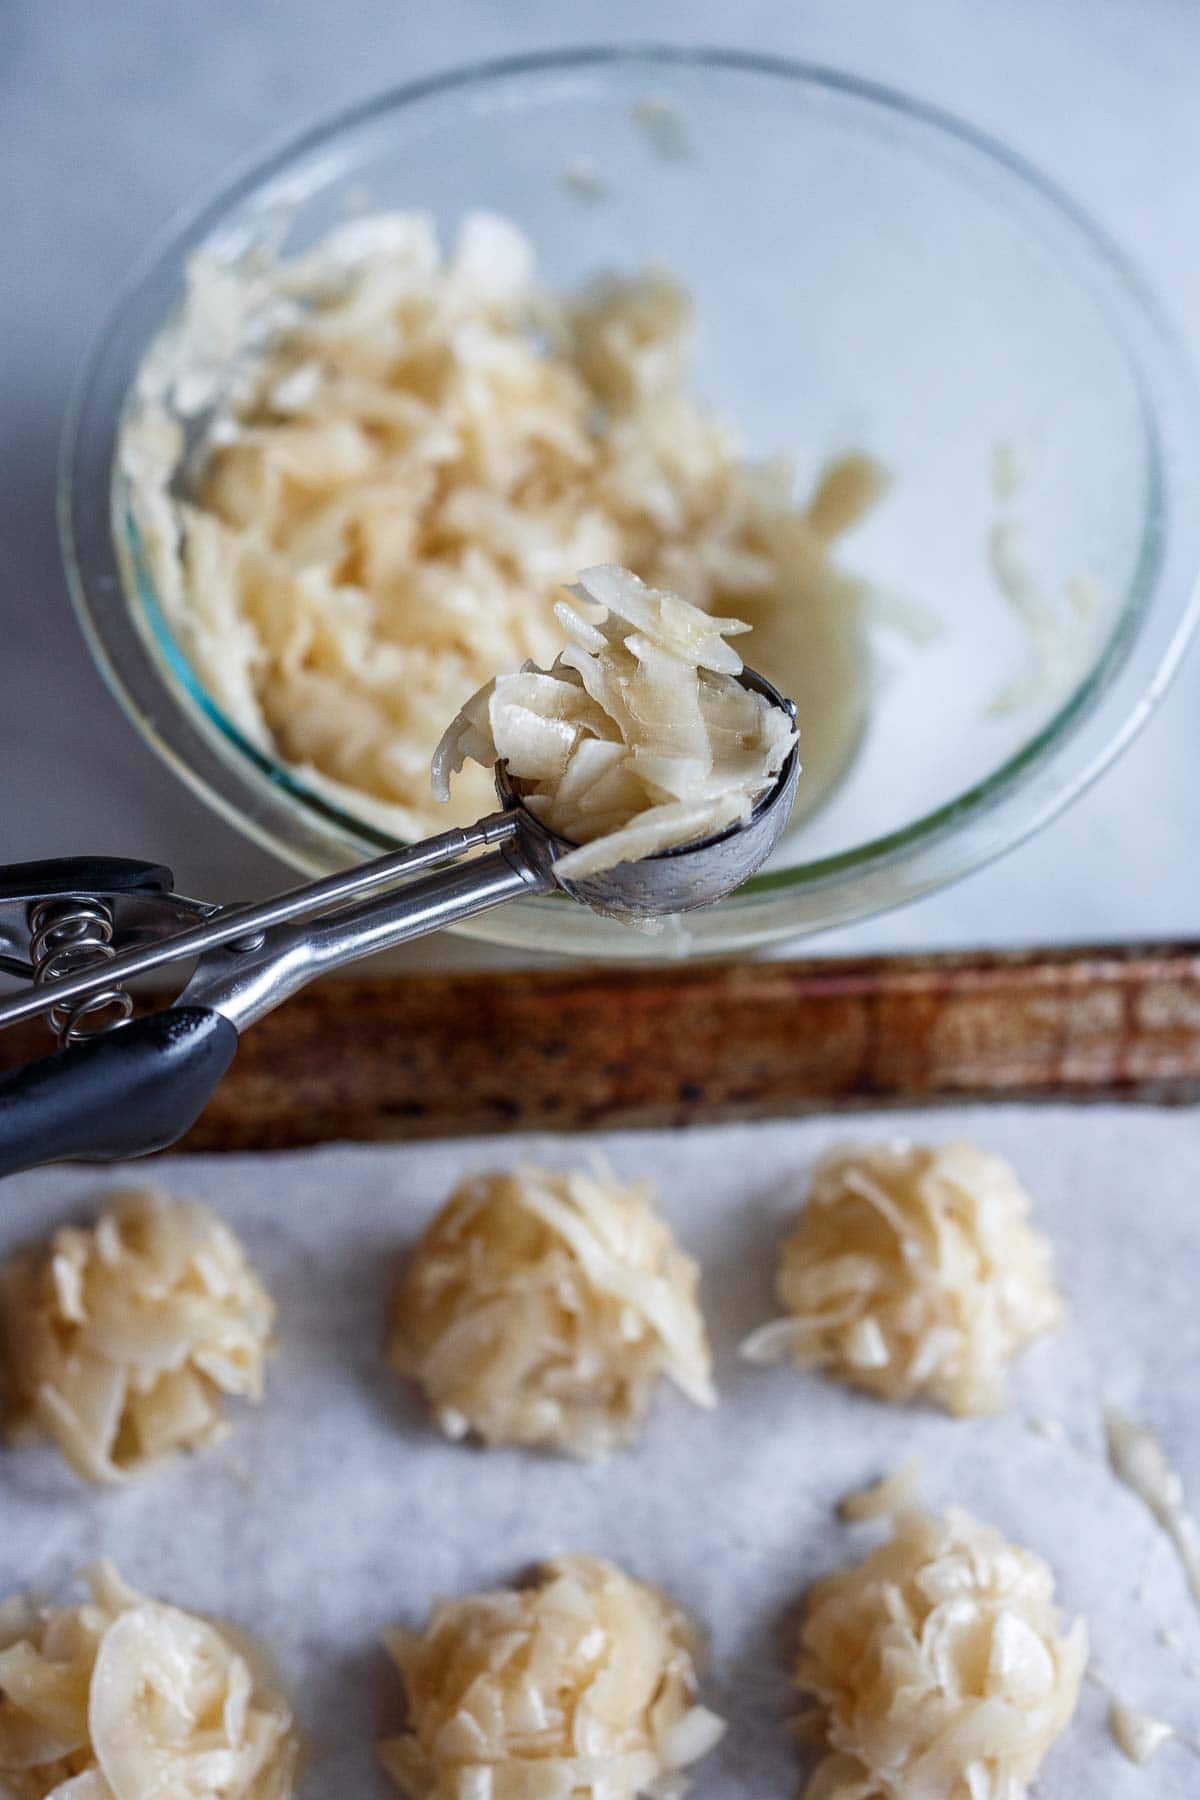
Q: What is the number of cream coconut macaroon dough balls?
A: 6